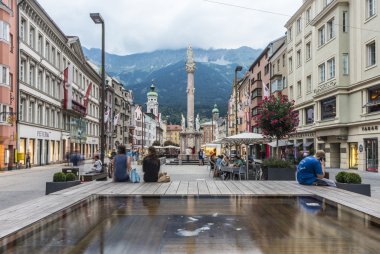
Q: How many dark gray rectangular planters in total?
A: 3